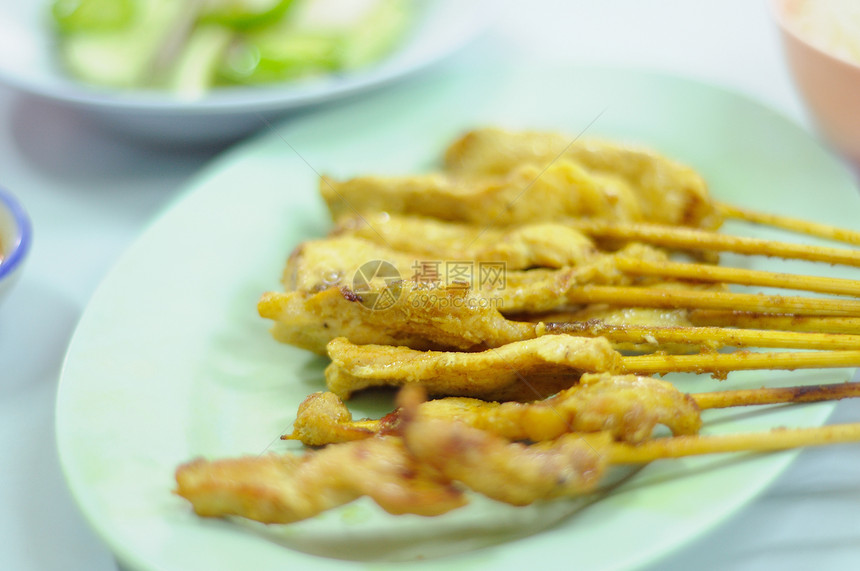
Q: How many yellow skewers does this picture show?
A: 9